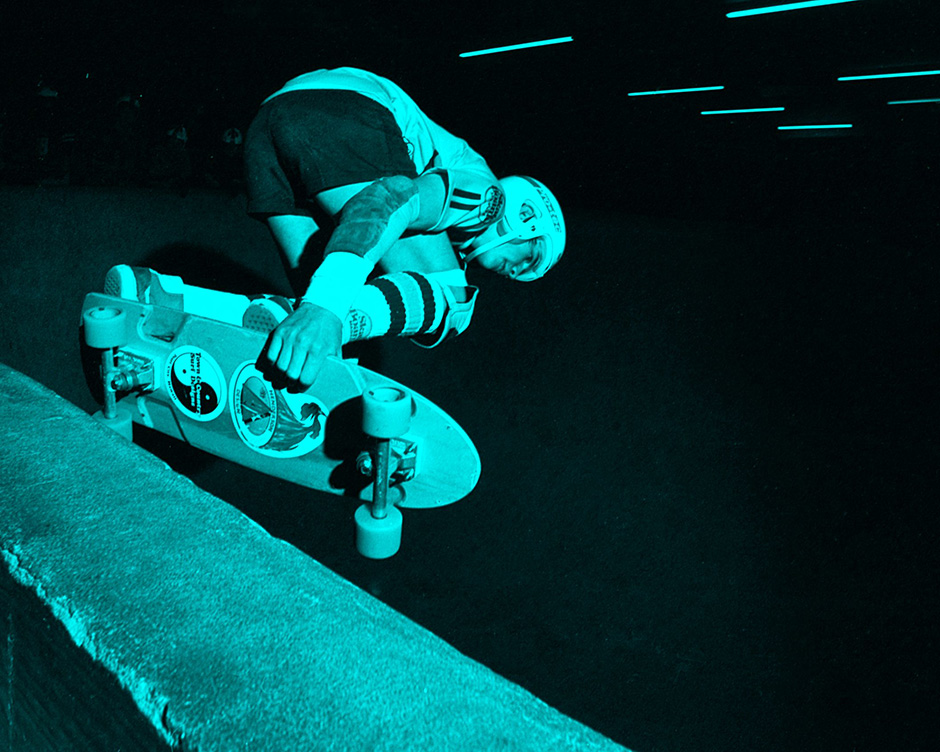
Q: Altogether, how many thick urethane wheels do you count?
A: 4